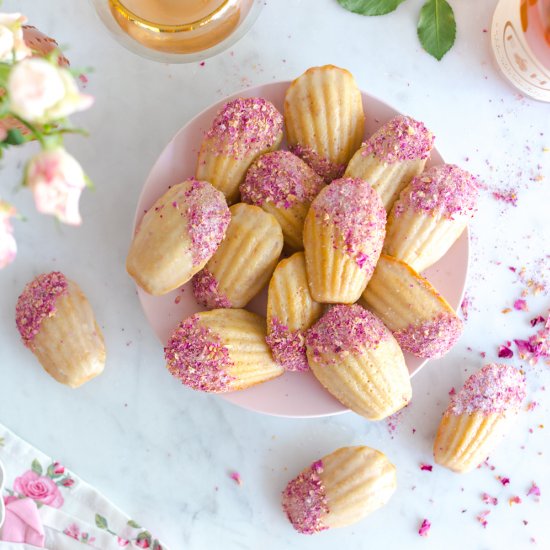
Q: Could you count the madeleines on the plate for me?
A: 12